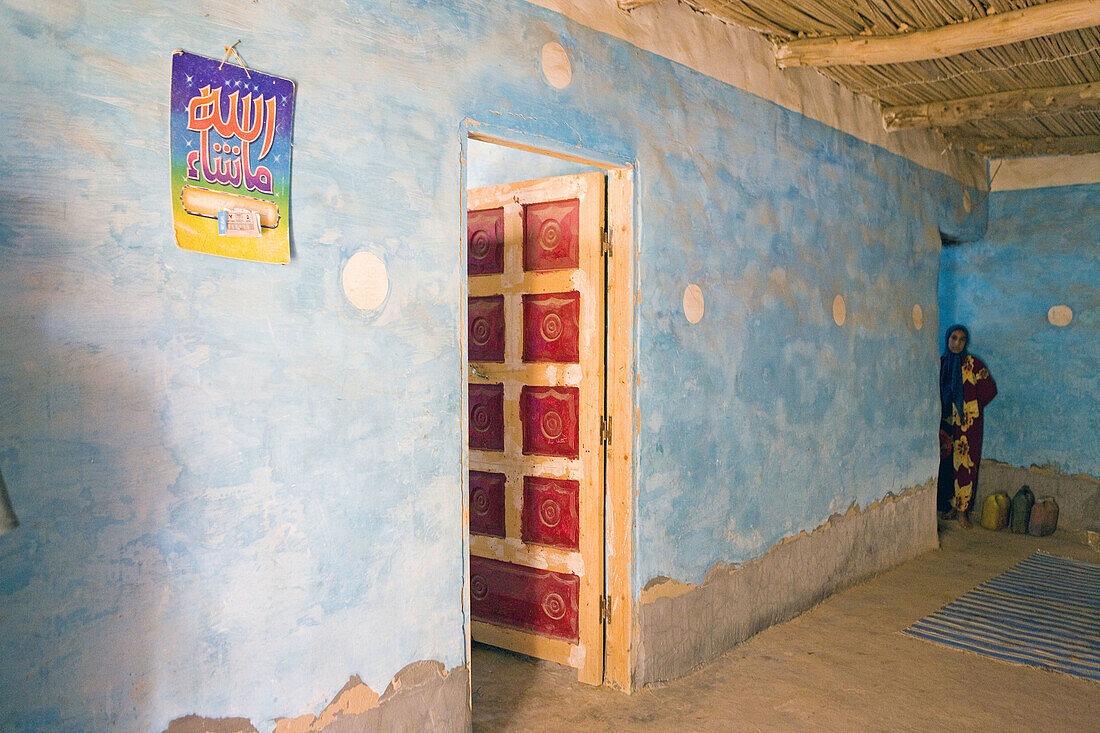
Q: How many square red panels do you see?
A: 8